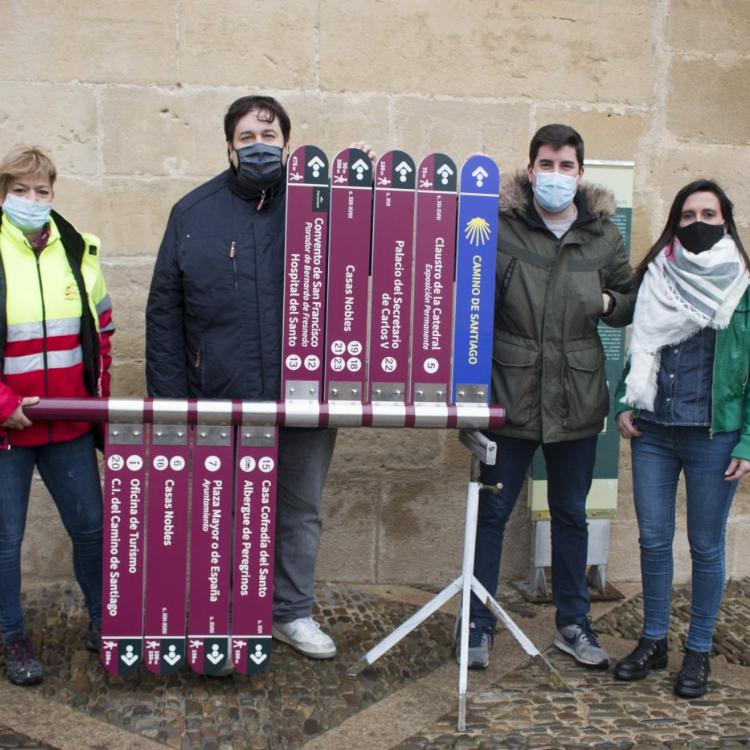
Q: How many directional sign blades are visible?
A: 9